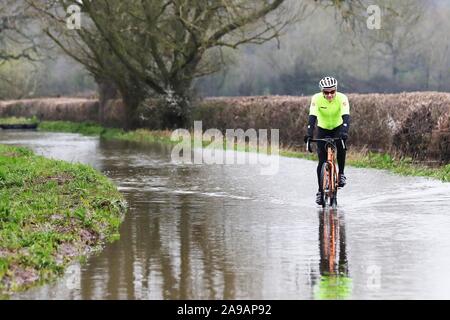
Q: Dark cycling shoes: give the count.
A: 2